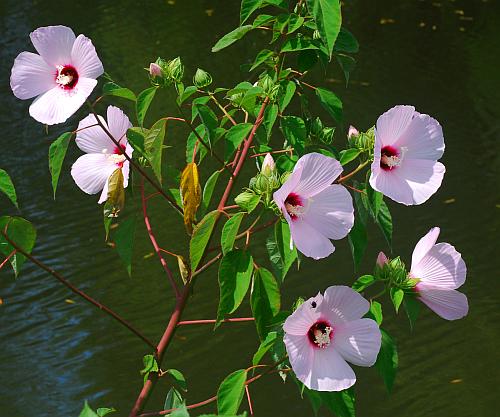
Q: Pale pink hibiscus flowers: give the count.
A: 6